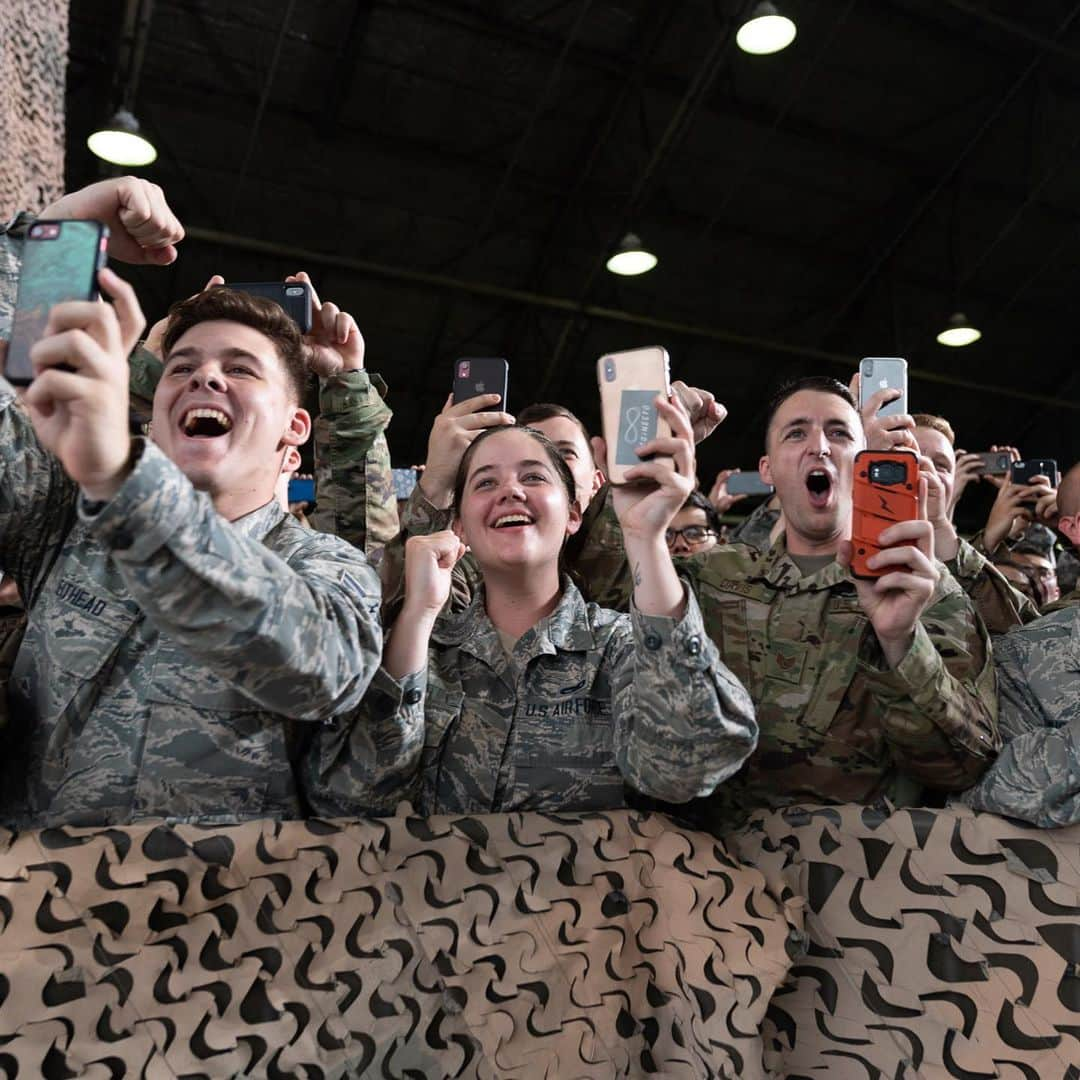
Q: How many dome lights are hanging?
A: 4